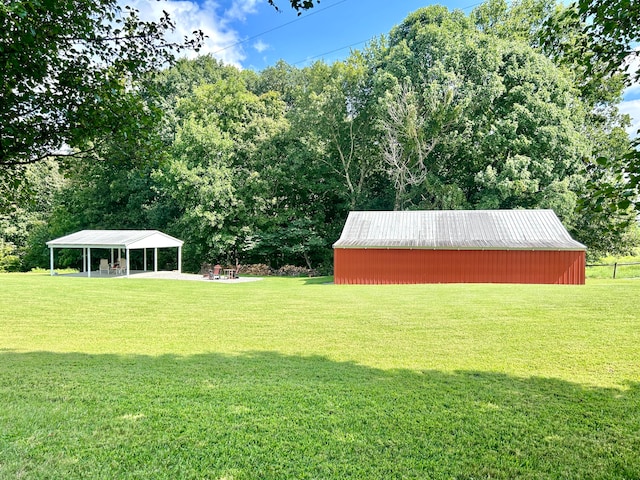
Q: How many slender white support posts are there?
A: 9